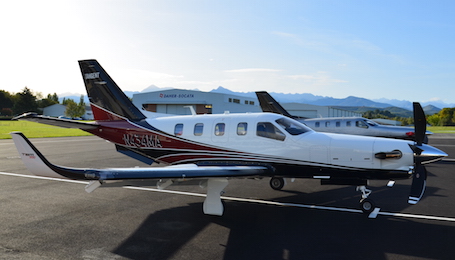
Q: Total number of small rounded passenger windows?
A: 8